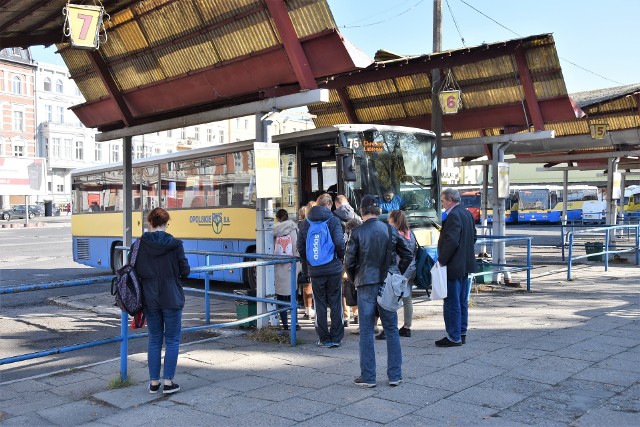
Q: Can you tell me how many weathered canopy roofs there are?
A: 3